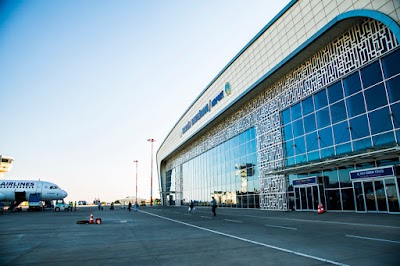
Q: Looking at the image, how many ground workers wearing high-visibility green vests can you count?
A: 2